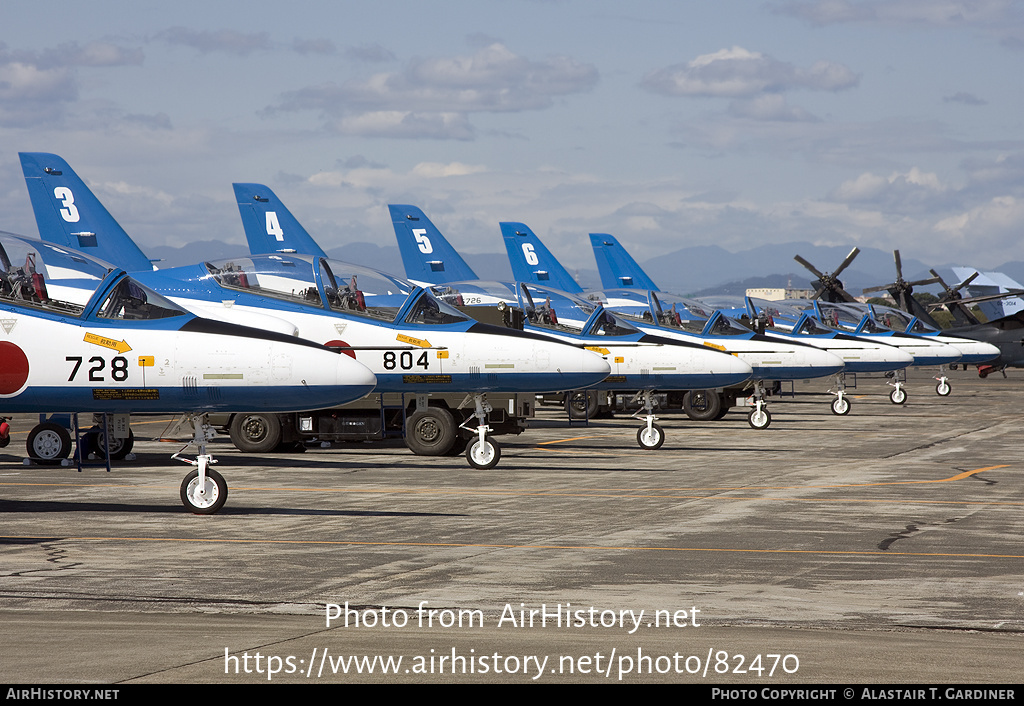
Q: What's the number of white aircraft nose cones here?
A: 7